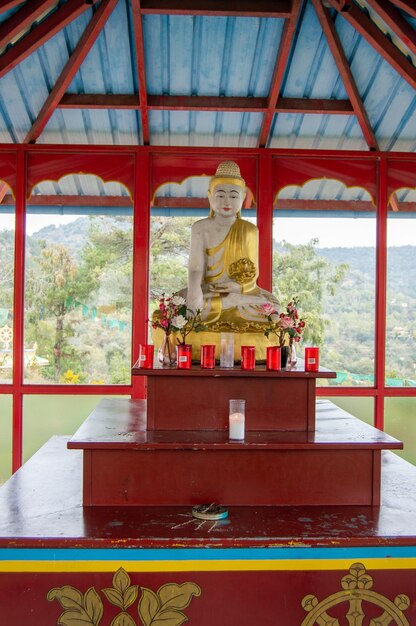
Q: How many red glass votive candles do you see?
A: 6